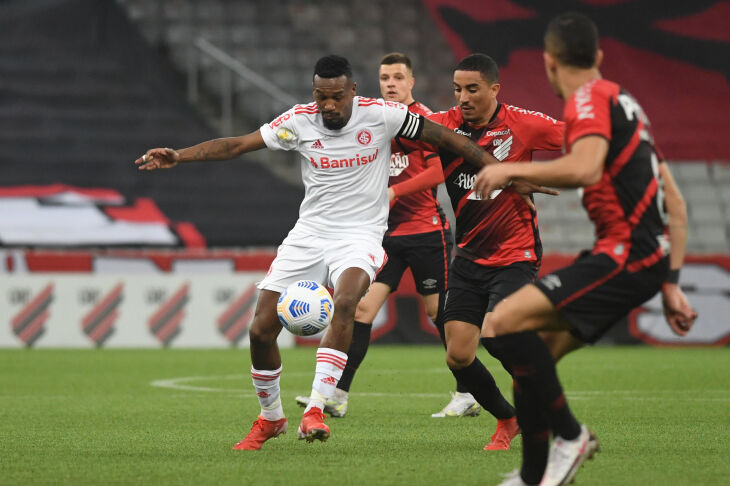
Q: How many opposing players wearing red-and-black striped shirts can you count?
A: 3